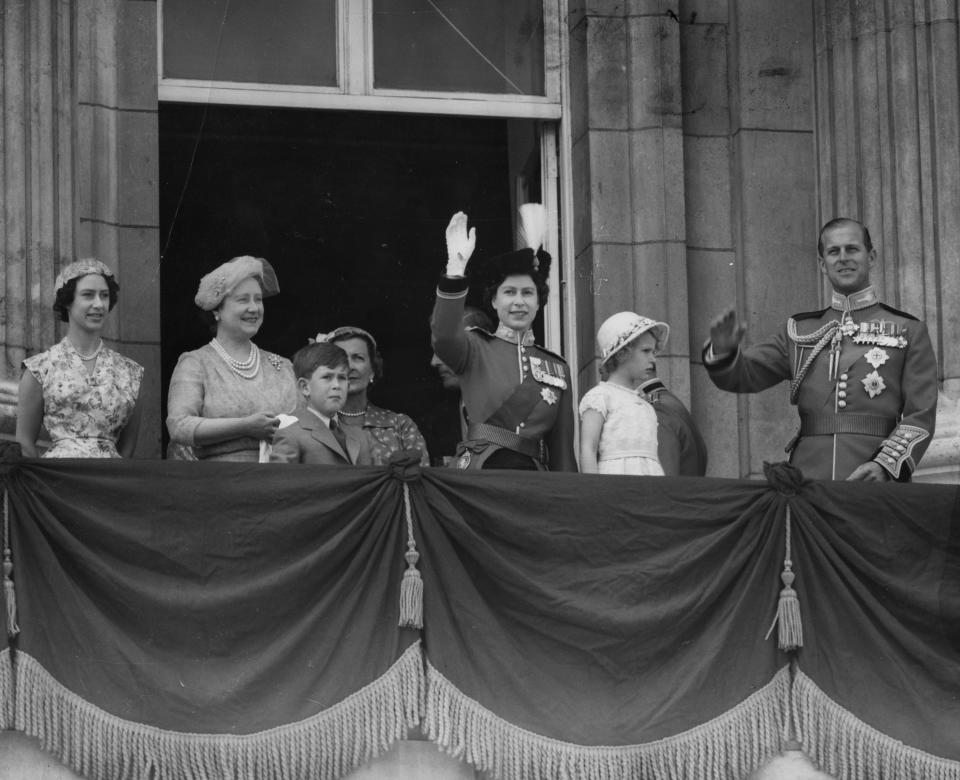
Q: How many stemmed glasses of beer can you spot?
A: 0